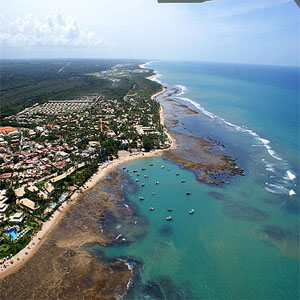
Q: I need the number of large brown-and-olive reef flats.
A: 2